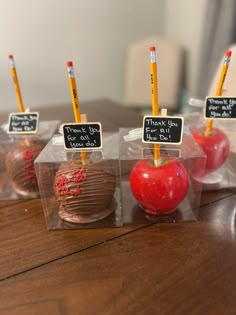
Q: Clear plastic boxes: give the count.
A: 4